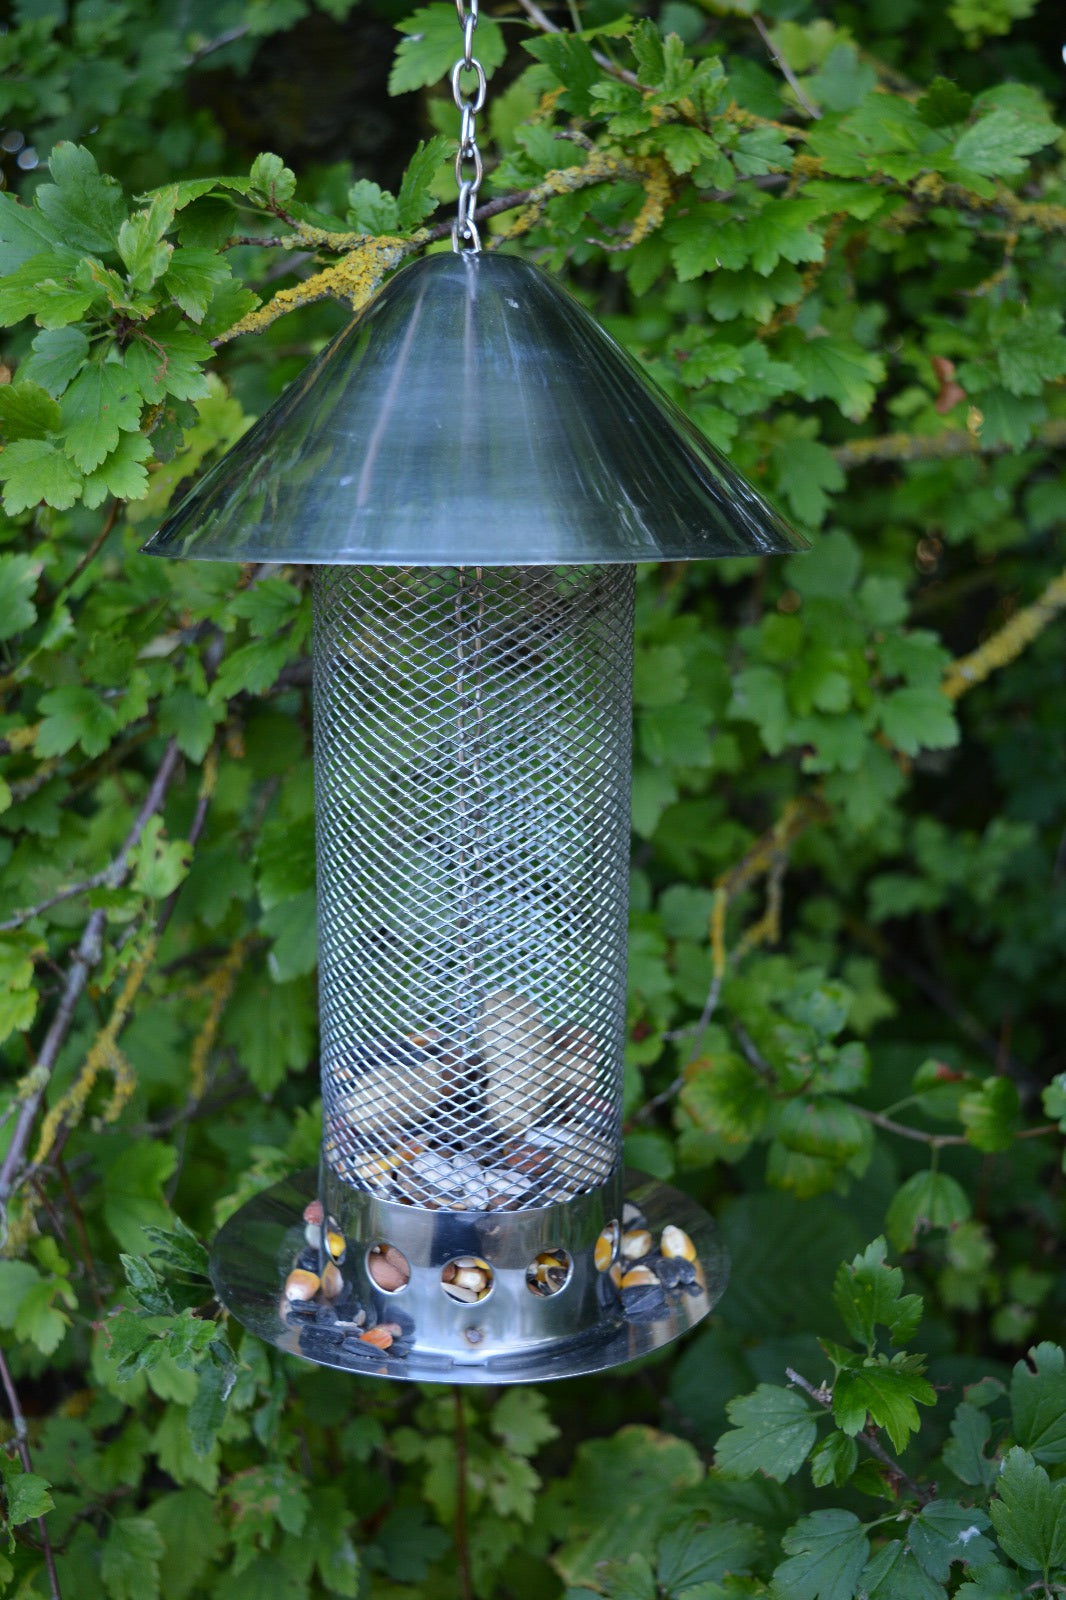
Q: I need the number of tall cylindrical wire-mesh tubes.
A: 1